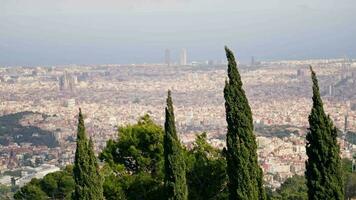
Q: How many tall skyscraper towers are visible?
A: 2